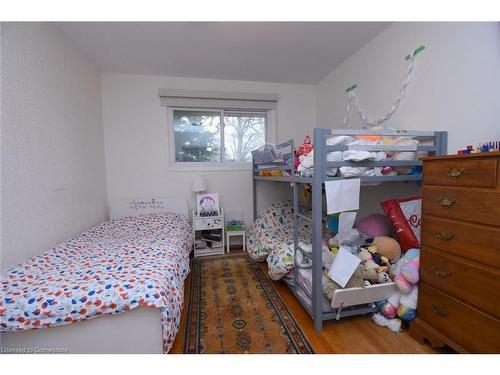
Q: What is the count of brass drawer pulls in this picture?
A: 5